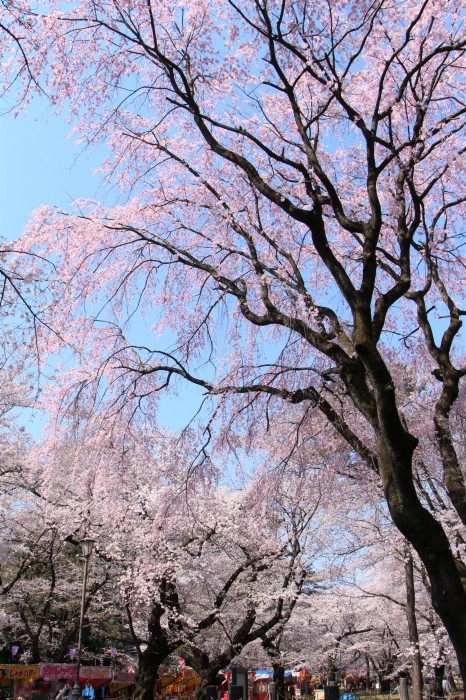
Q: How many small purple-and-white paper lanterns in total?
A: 3